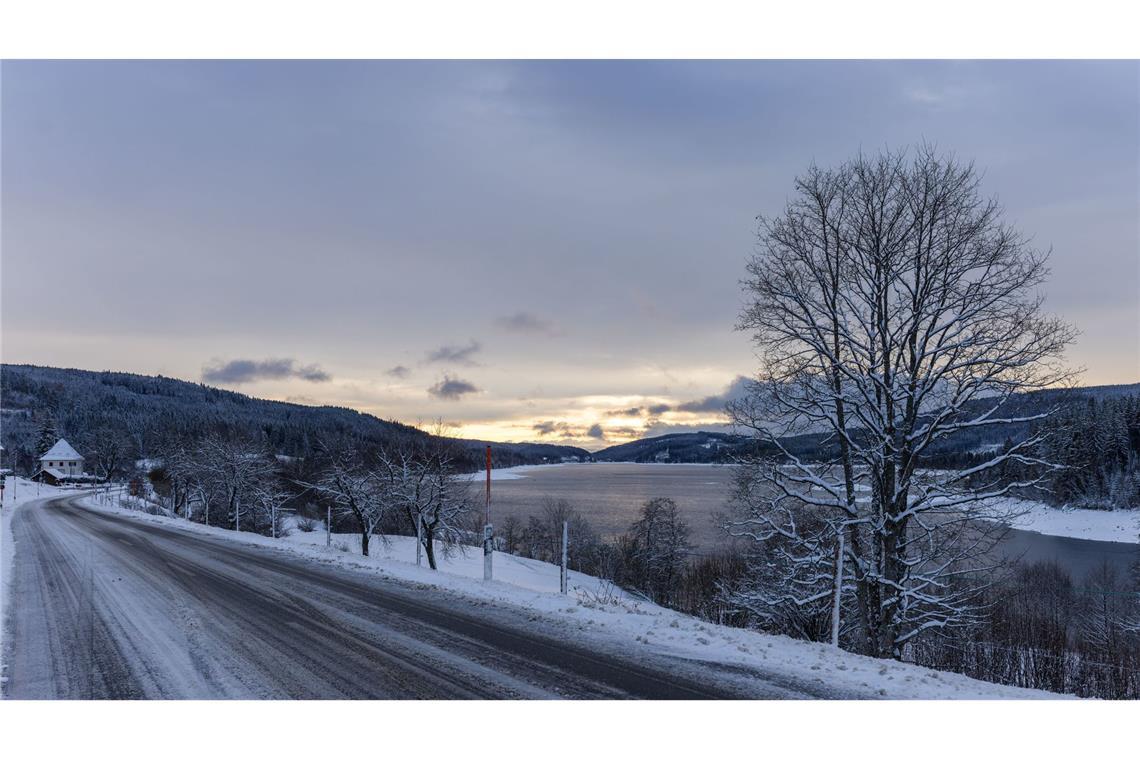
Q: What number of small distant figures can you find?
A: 0